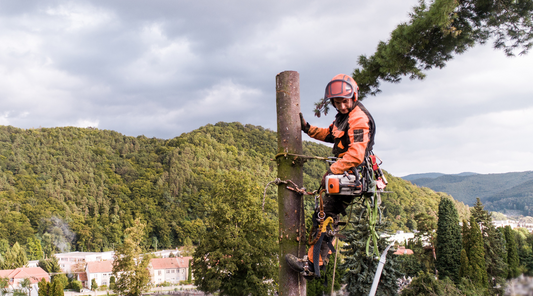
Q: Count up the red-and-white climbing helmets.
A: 1